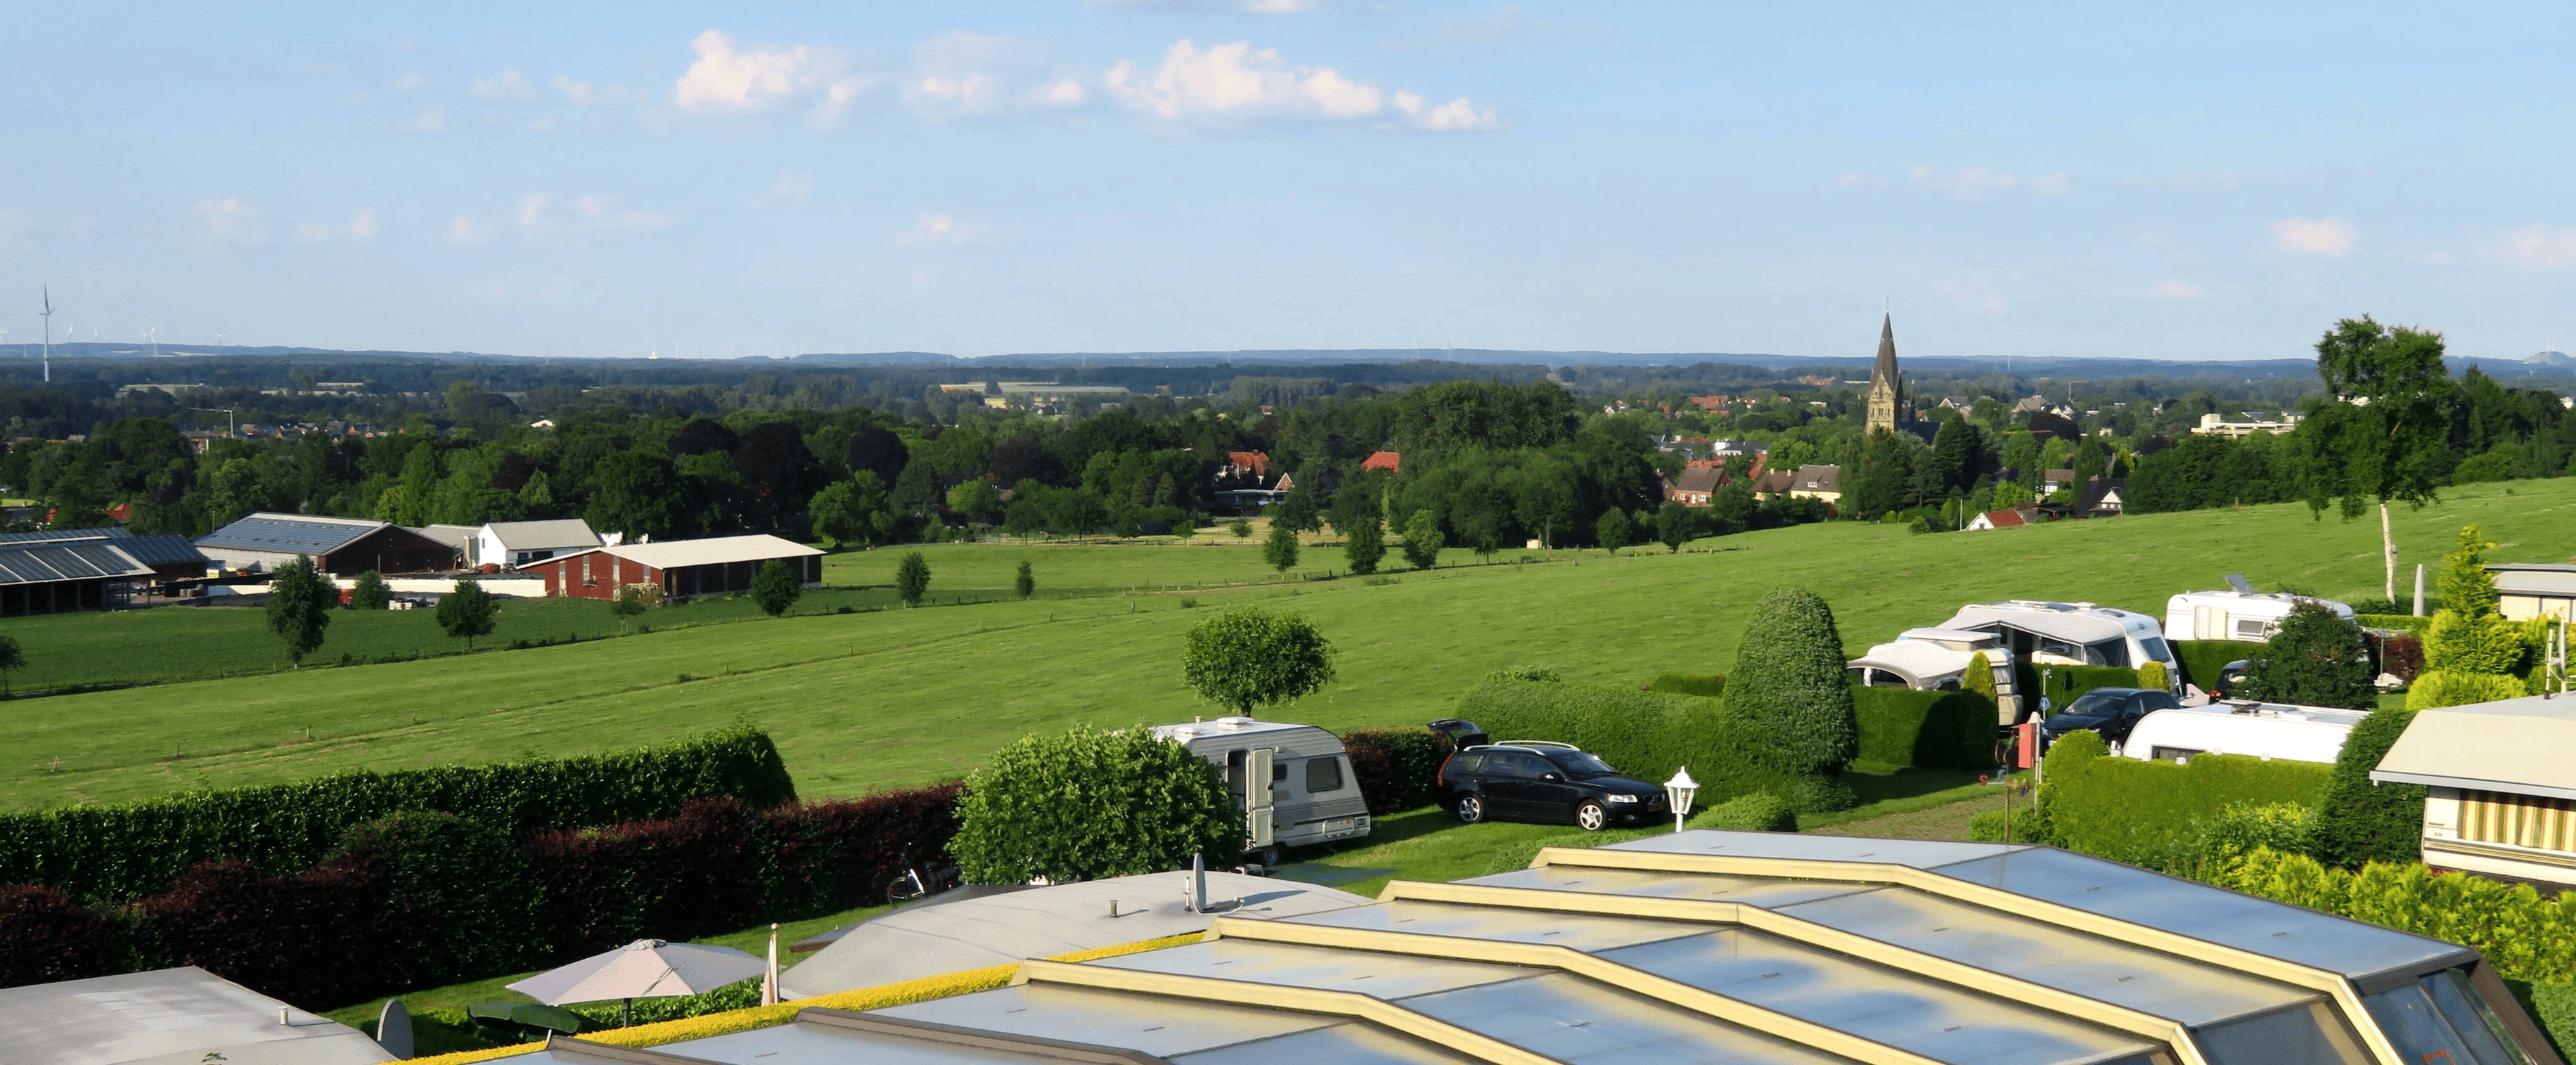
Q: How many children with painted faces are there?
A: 0